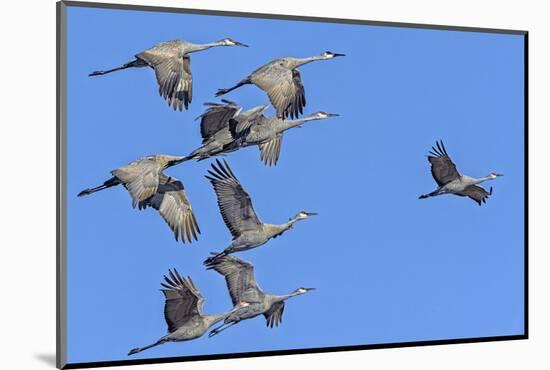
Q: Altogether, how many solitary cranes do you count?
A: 1